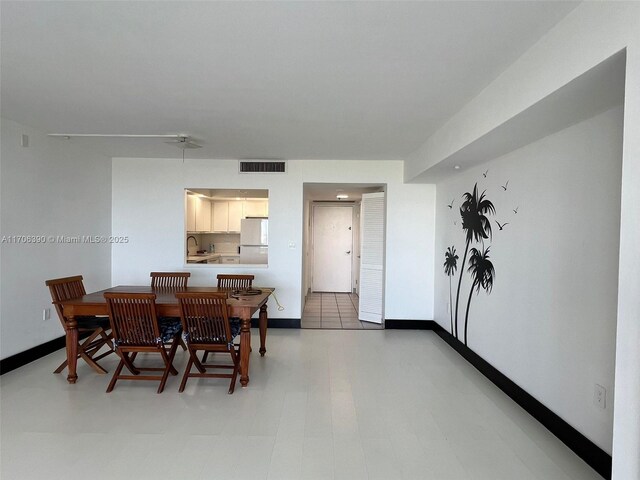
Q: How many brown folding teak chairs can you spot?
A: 5